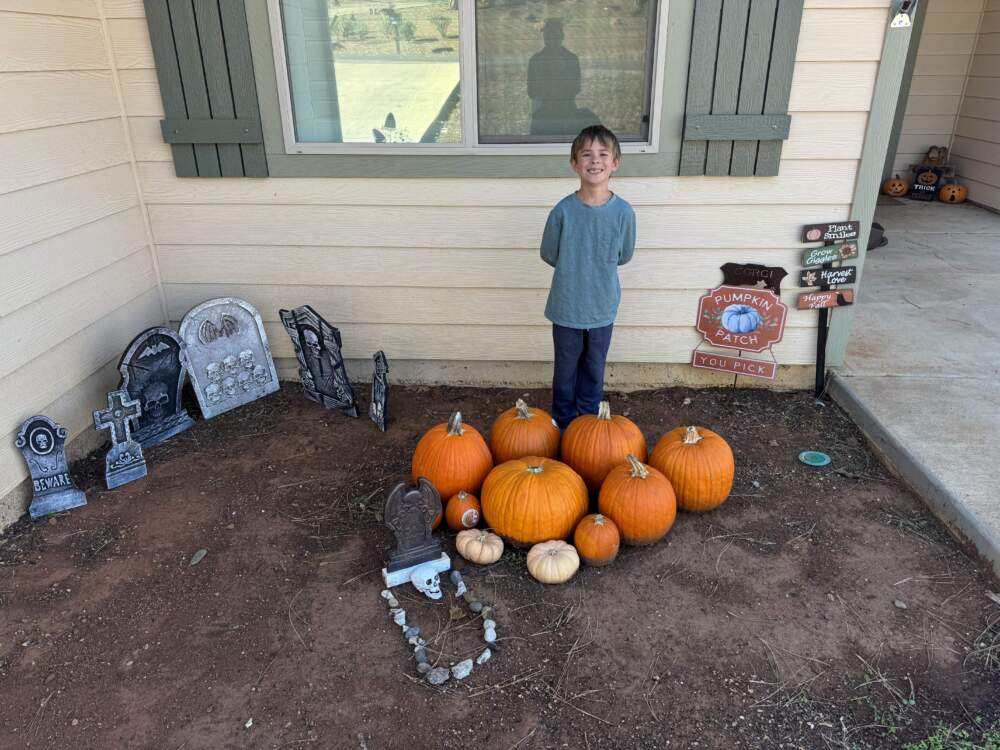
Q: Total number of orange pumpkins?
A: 11